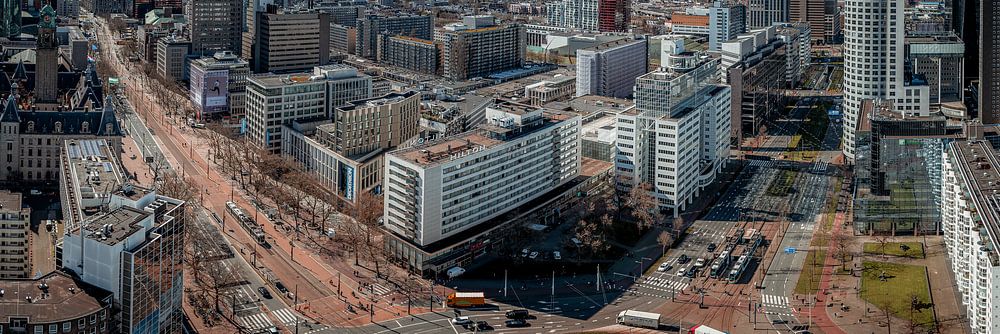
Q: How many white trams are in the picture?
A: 3